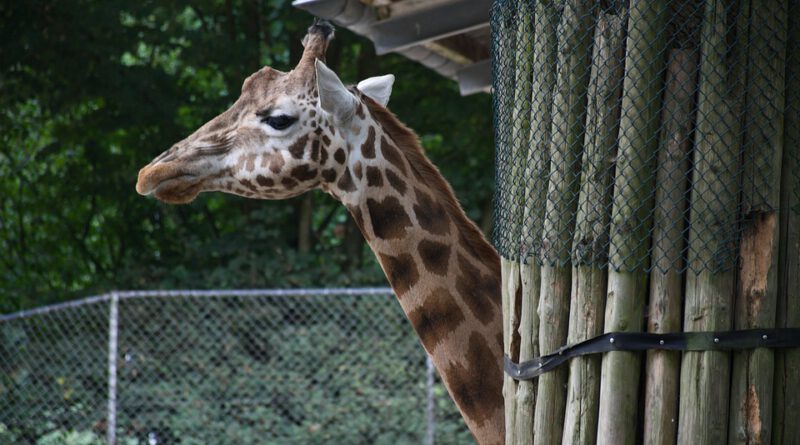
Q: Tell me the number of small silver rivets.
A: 7